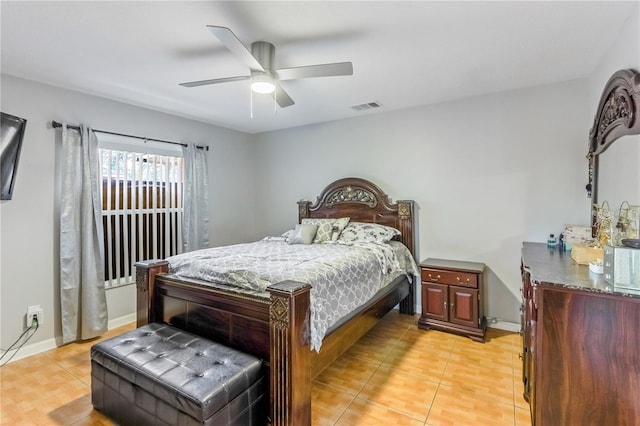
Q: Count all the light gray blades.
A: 4